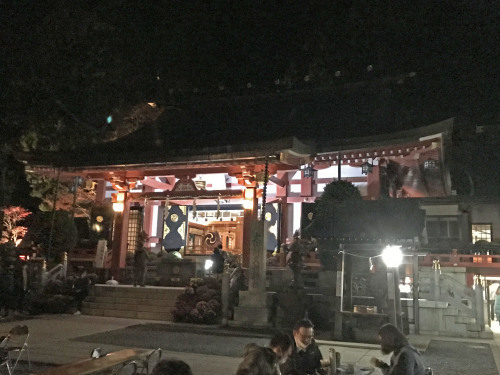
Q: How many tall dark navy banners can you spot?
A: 2